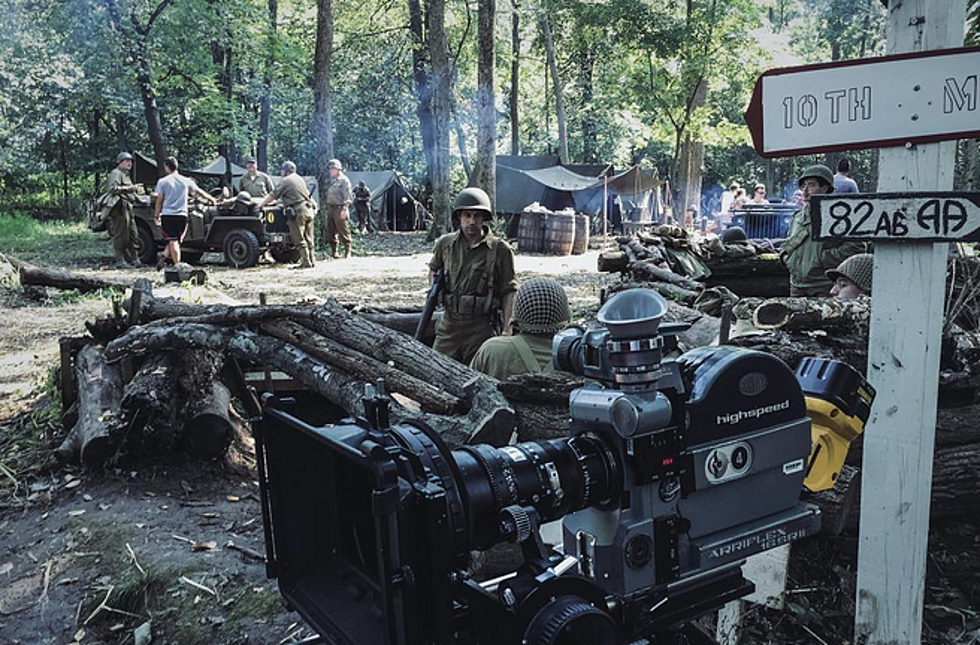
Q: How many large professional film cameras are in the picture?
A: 1